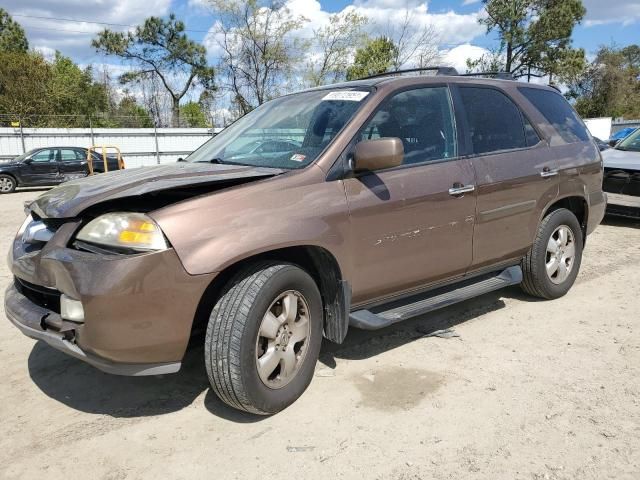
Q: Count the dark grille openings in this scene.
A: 2